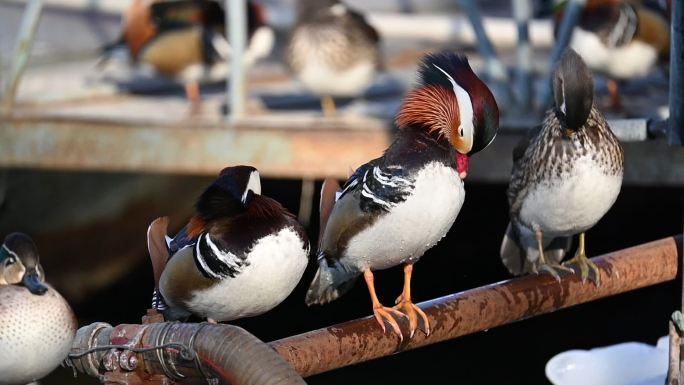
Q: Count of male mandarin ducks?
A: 4